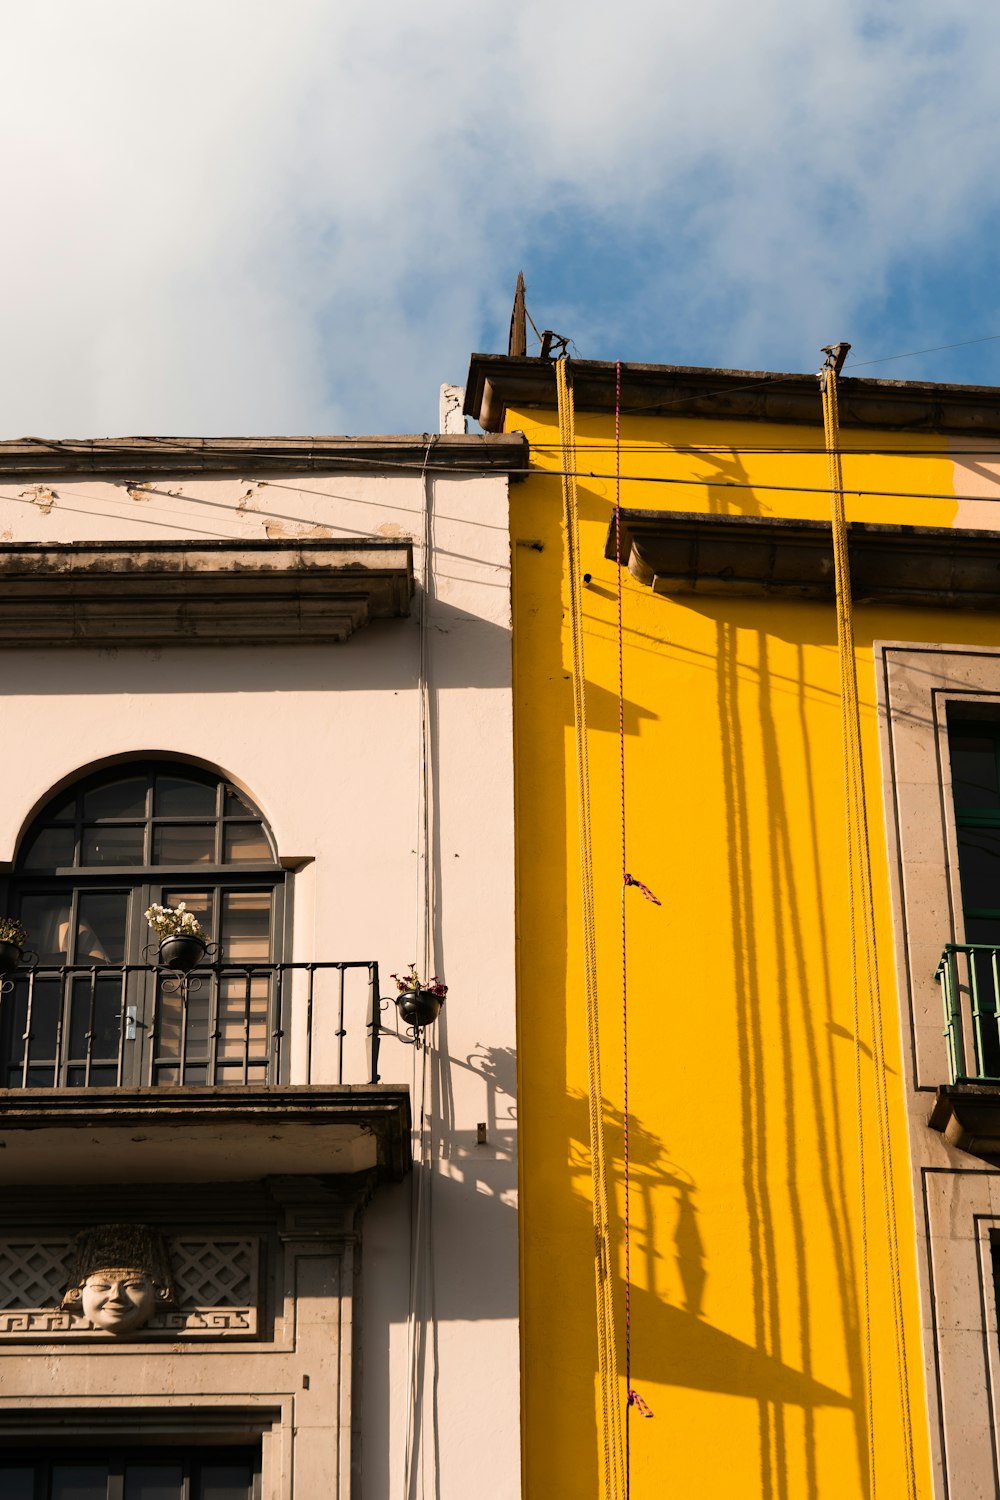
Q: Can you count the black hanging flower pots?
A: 3